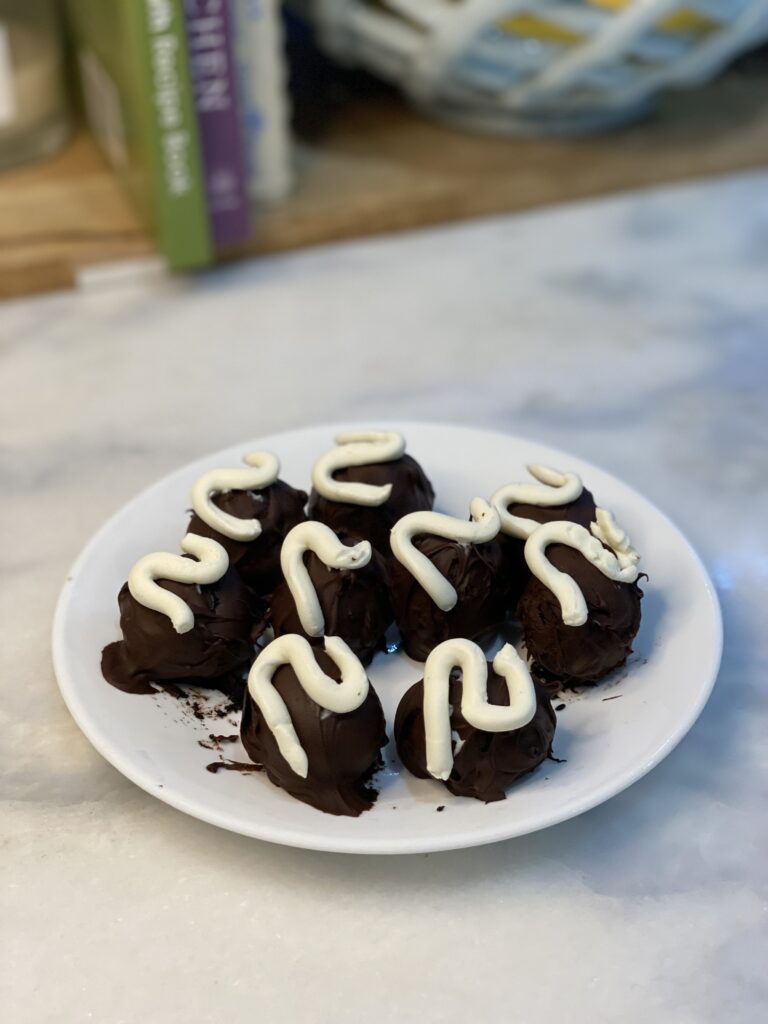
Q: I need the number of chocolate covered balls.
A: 9